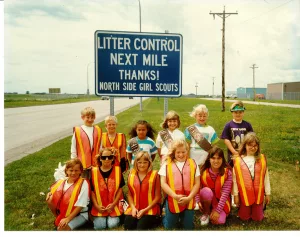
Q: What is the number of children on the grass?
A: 12